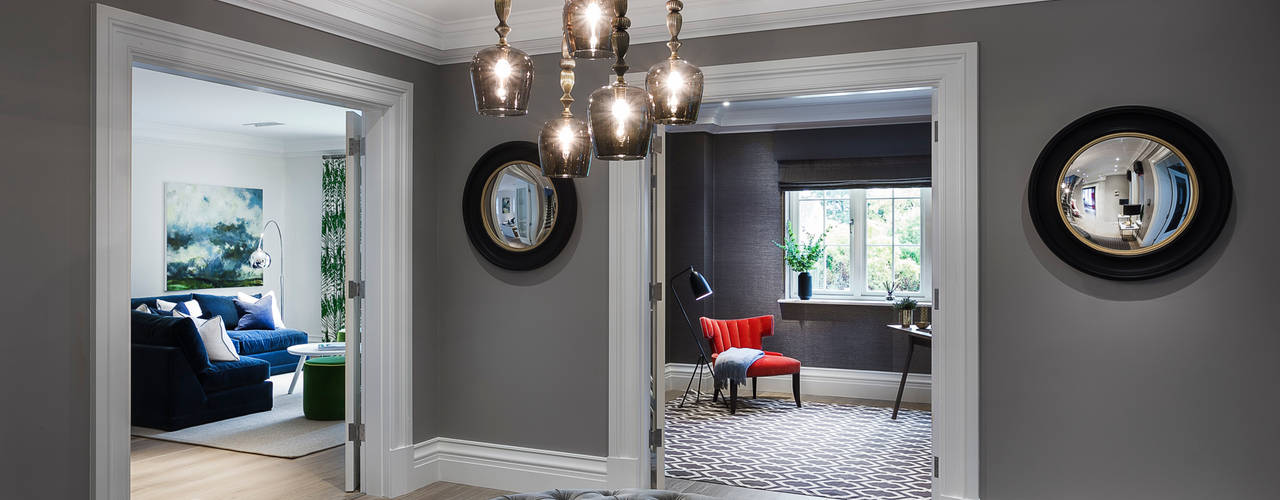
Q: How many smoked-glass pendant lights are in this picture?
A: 5